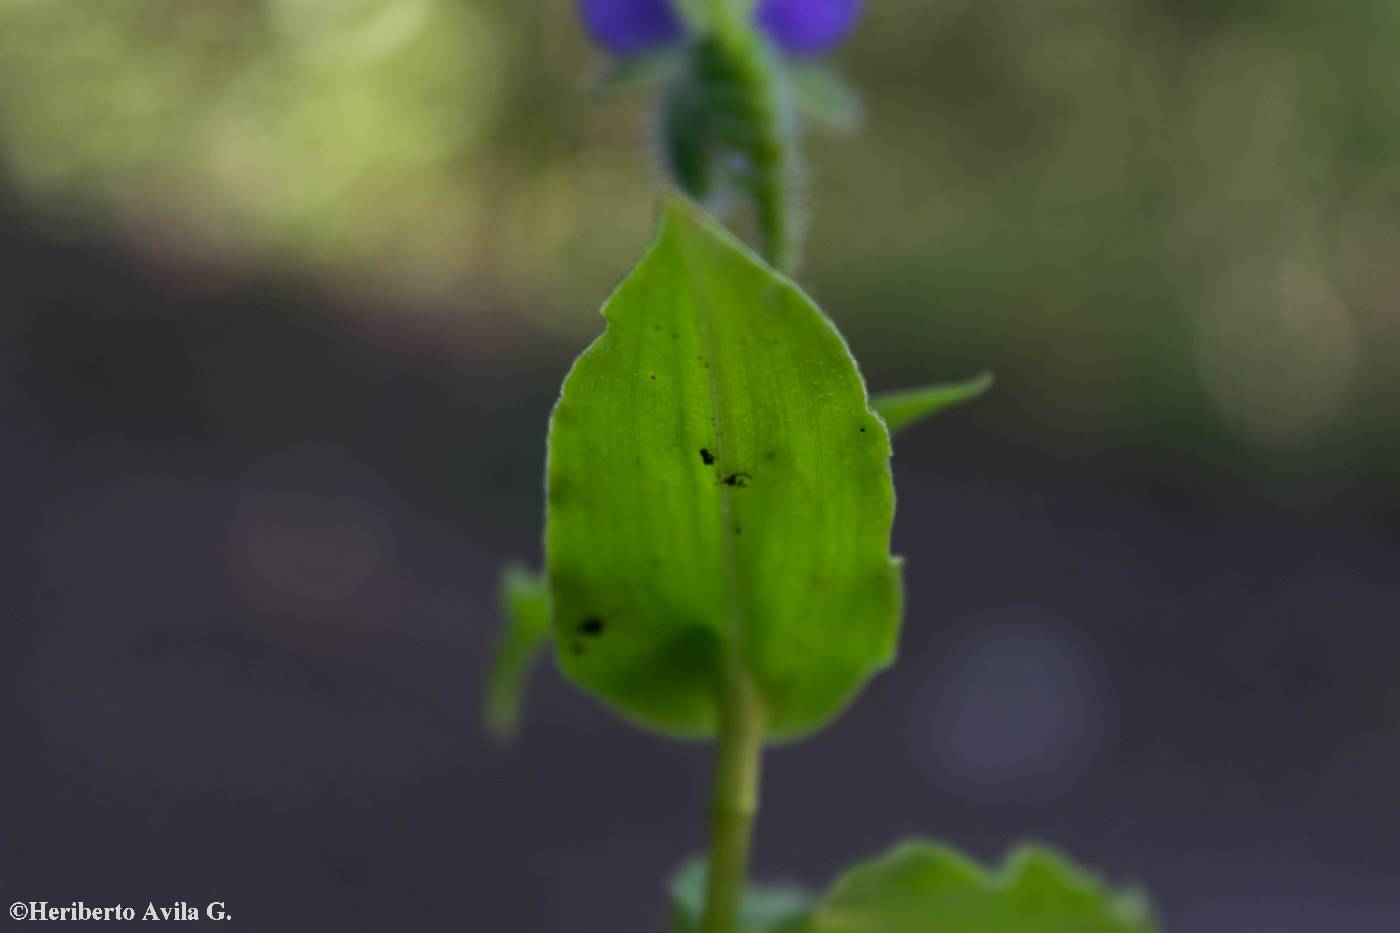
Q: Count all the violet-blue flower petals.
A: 2